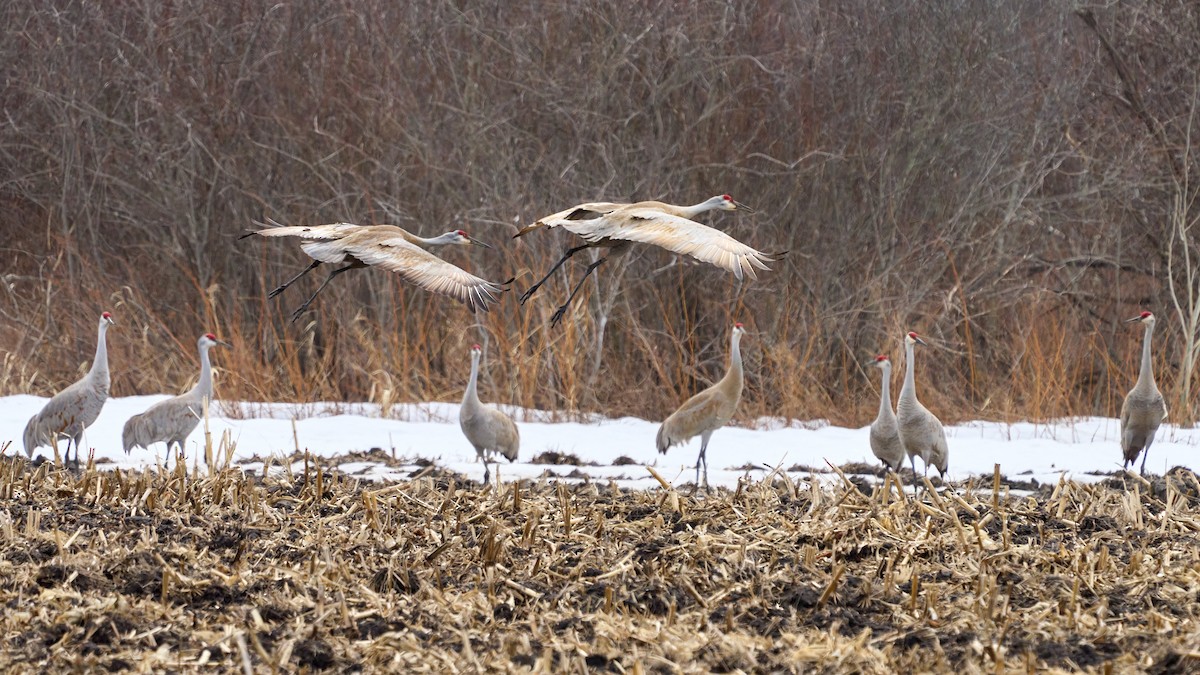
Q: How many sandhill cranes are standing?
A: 7